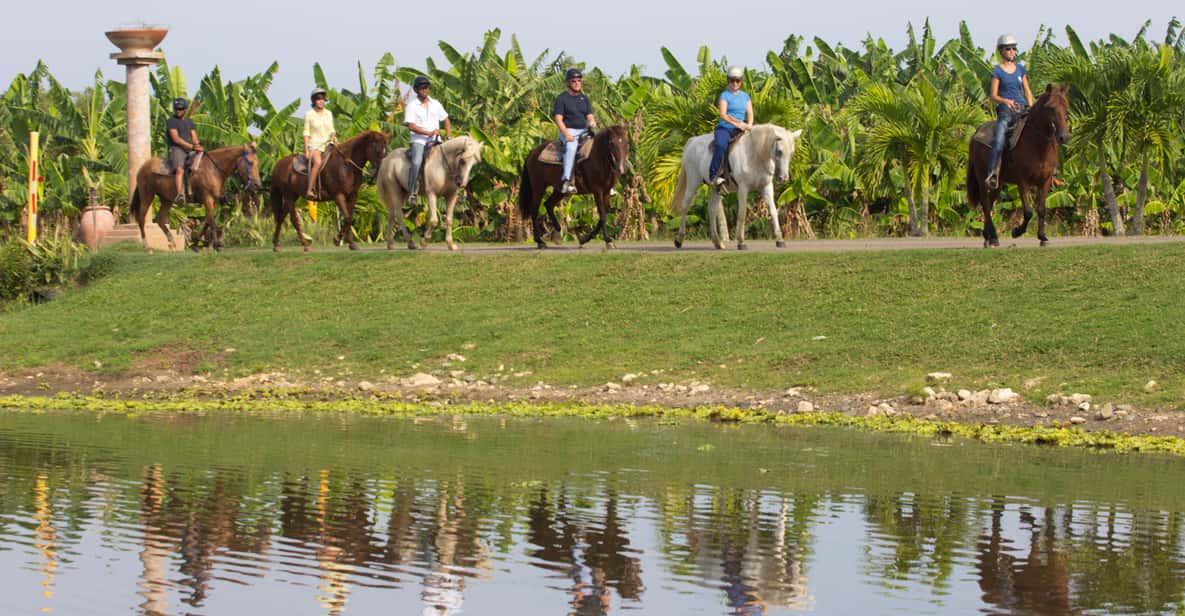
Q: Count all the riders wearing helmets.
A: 6